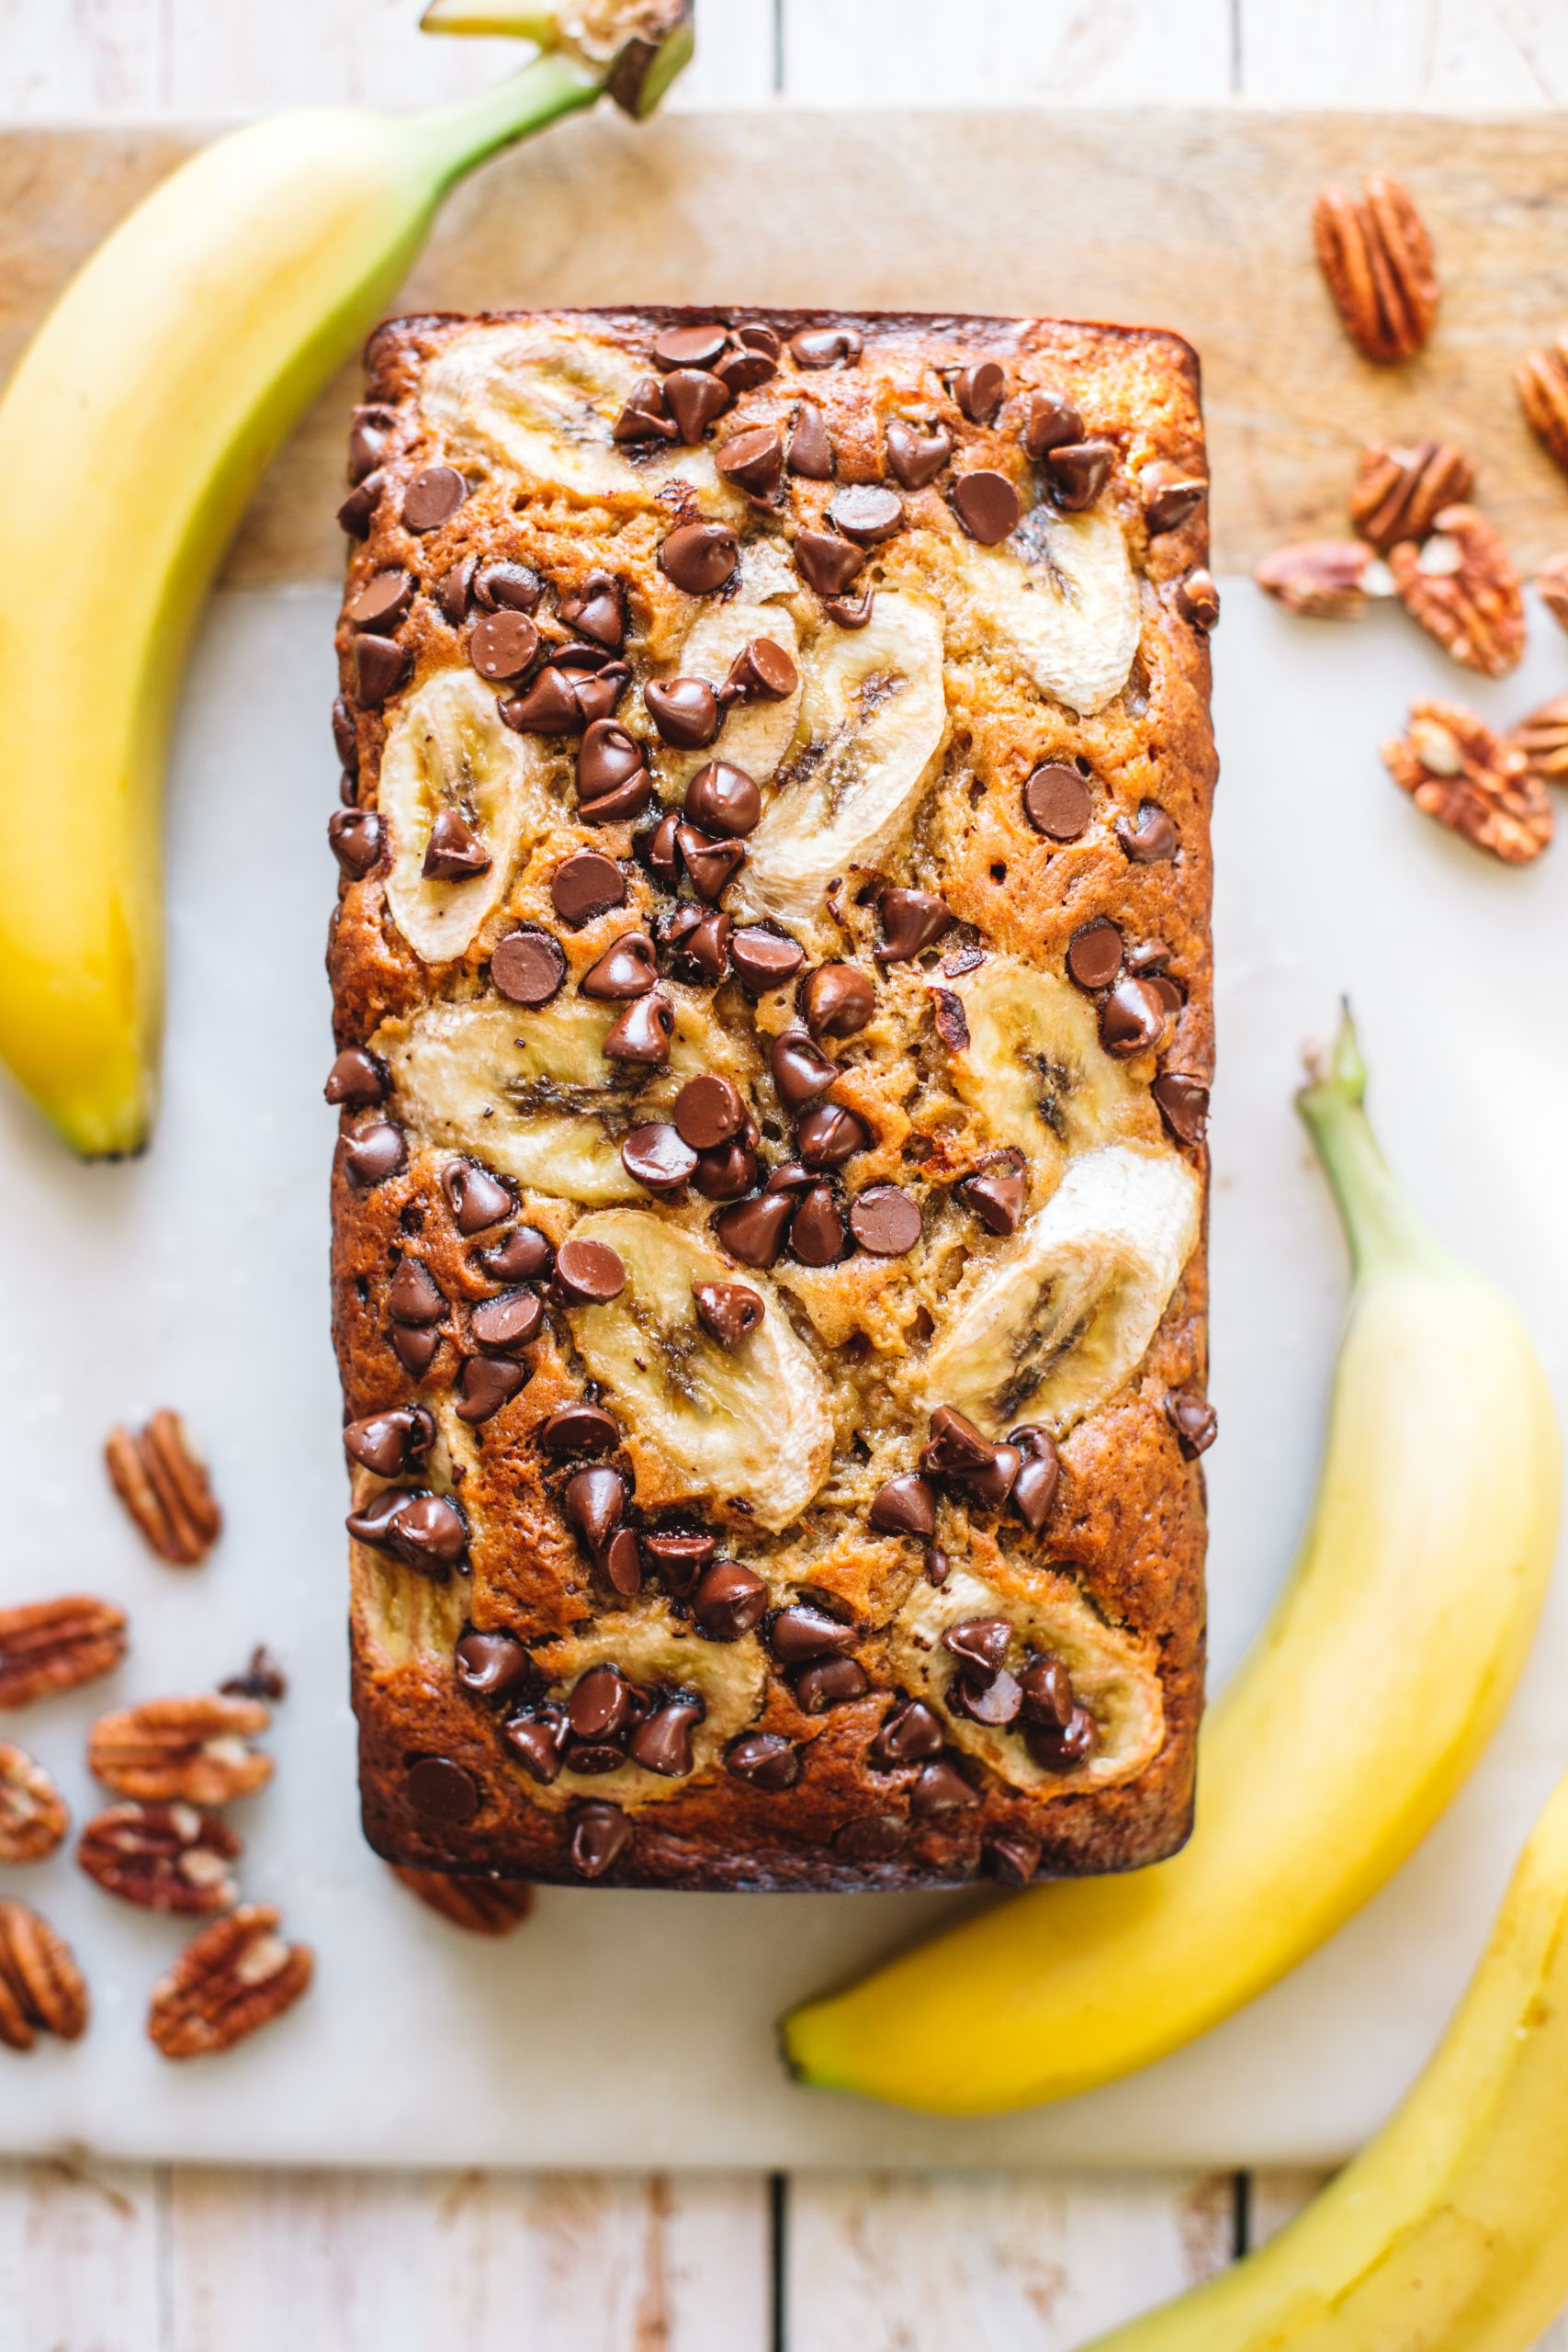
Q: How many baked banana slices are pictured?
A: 12